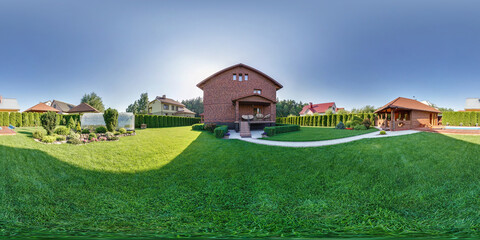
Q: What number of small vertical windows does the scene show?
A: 3